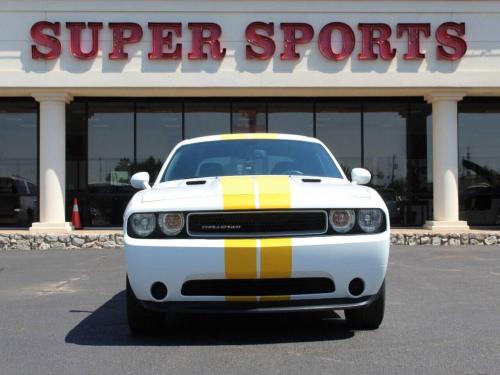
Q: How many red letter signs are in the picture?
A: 11